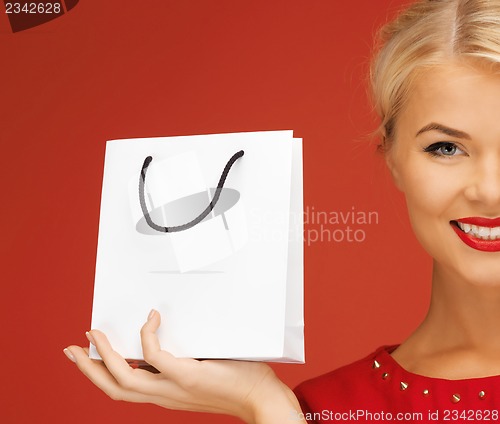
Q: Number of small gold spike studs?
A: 6